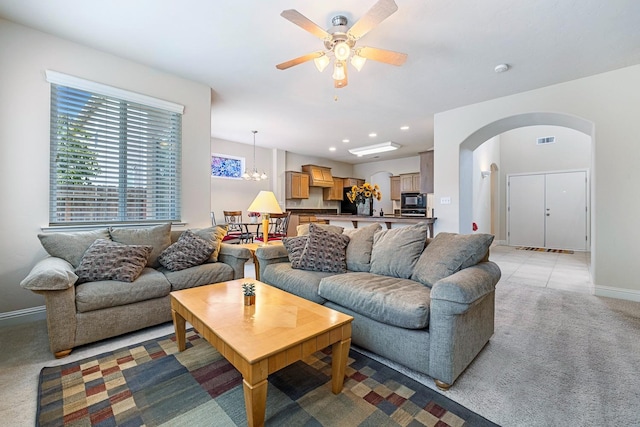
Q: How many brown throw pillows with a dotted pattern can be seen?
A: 4